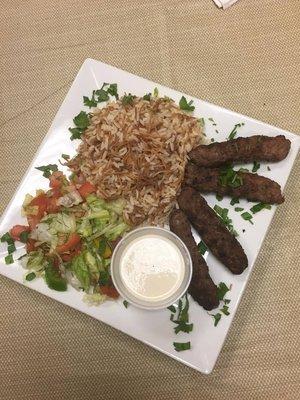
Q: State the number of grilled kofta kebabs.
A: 4